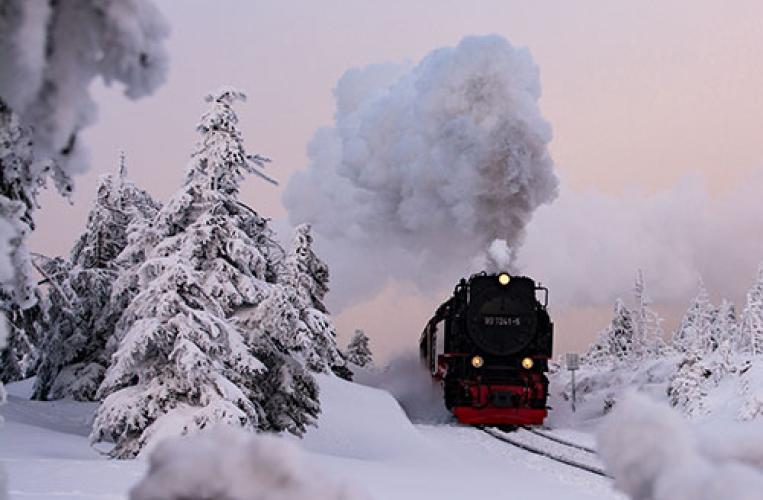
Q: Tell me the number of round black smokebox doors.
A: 1